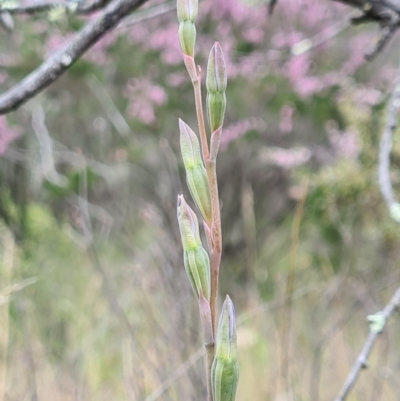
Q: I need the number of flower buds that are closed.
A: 5